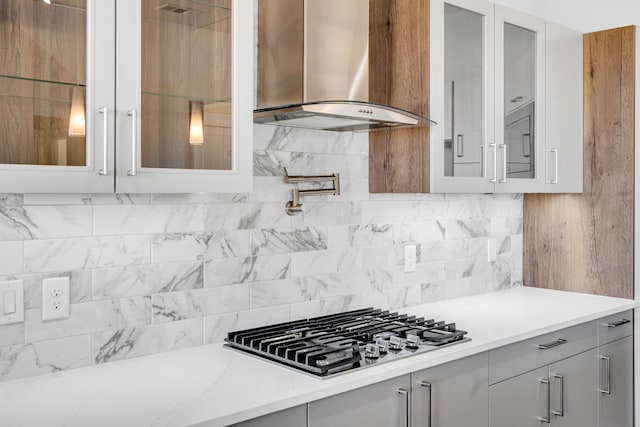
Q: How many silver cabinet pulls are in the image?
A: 12